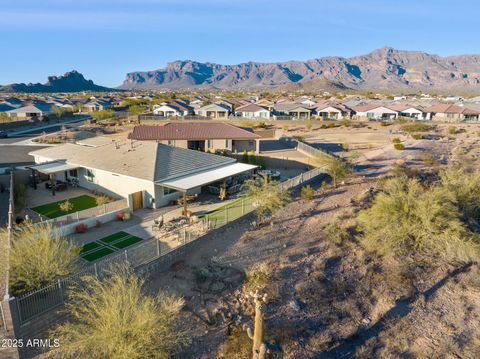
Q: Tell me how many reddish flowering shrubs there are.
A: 3